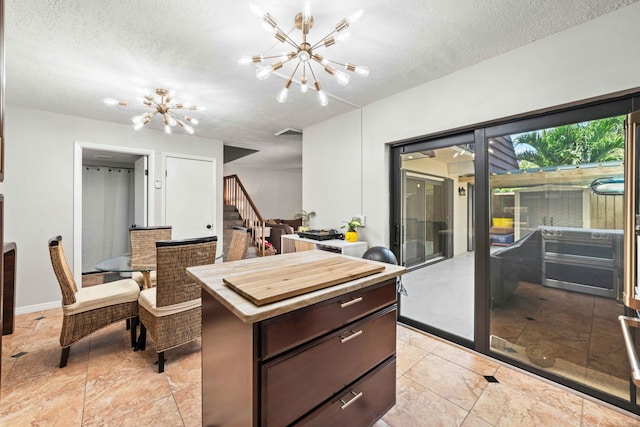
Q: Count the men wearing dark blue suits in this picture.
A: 0